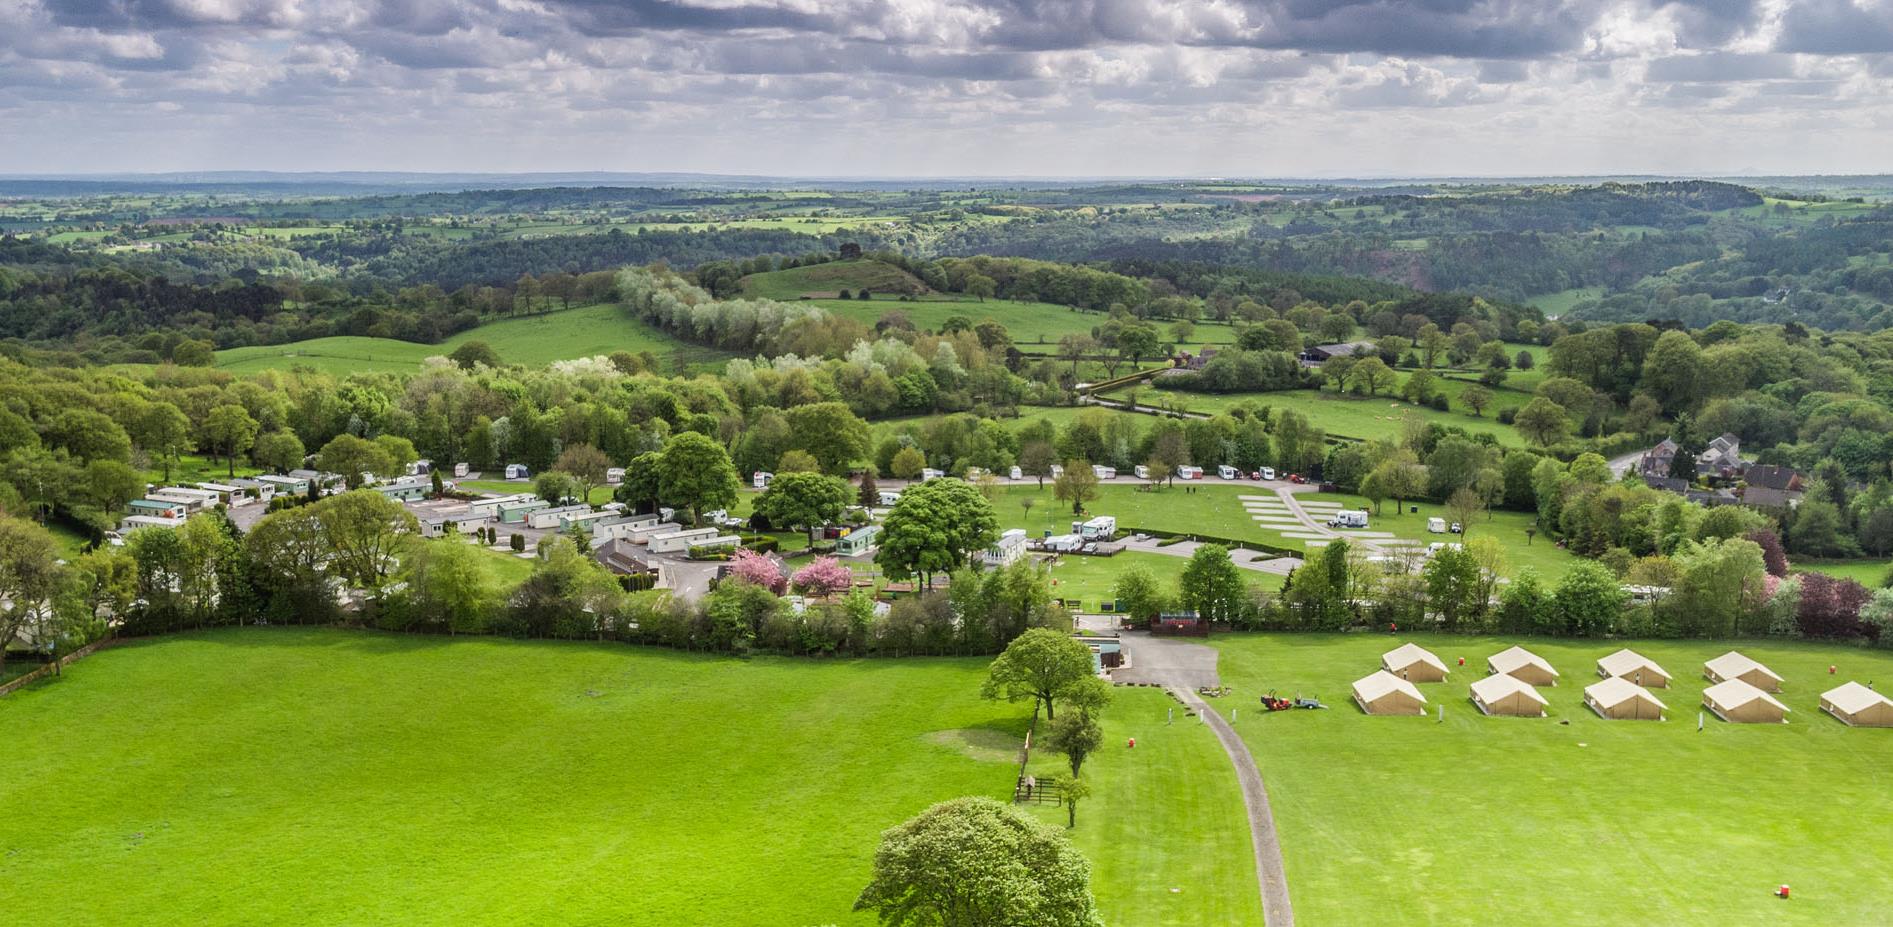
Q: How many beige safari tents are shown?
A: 9